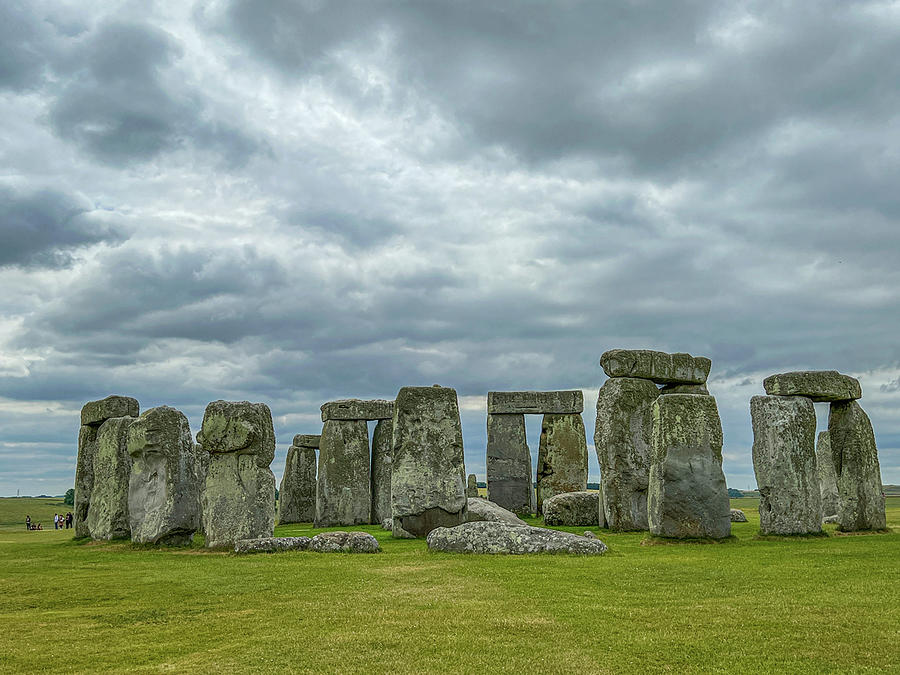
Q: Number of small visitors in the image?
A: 7